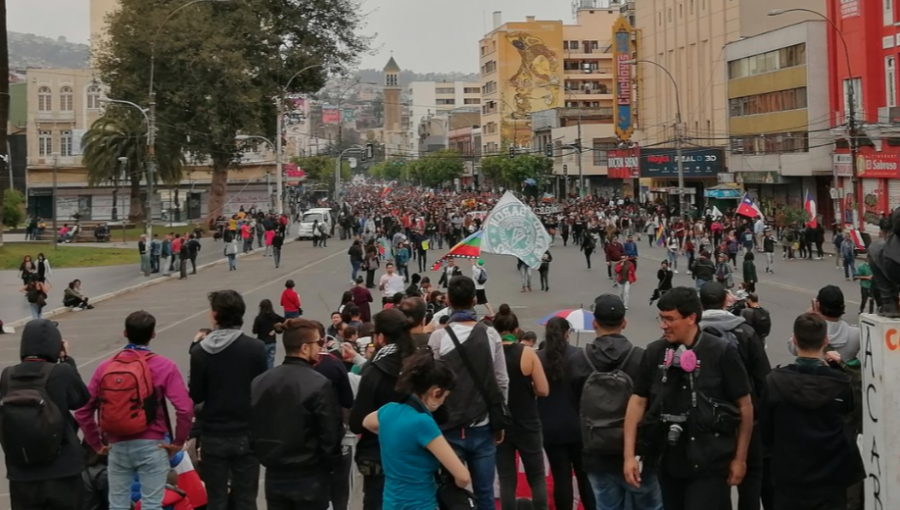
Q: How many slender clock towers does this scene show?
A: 1